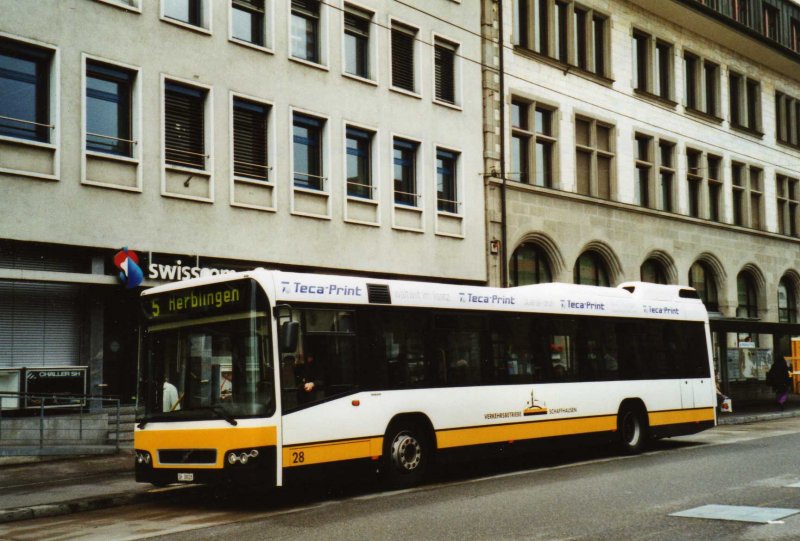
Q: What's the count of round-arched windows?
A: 6